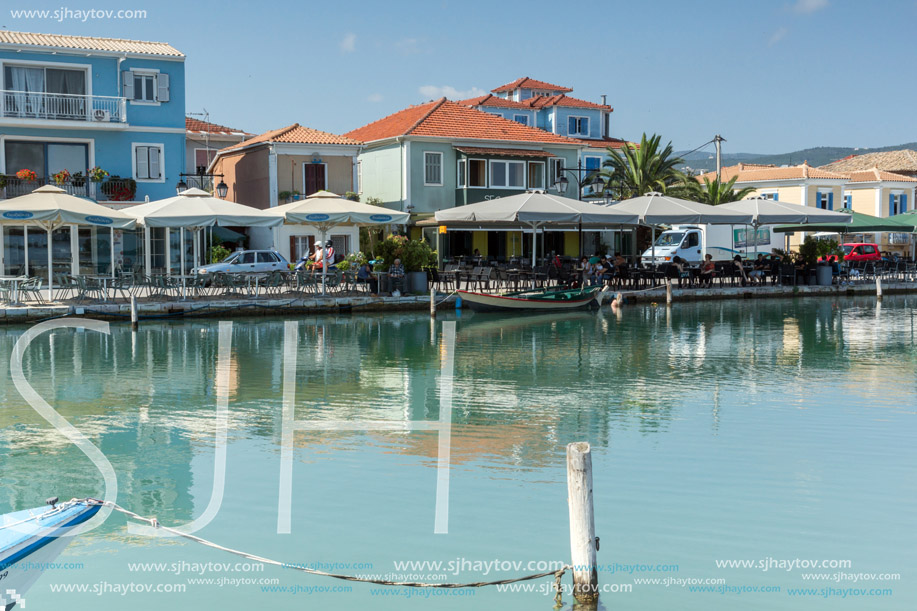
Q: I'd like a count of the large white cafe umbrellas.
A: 6